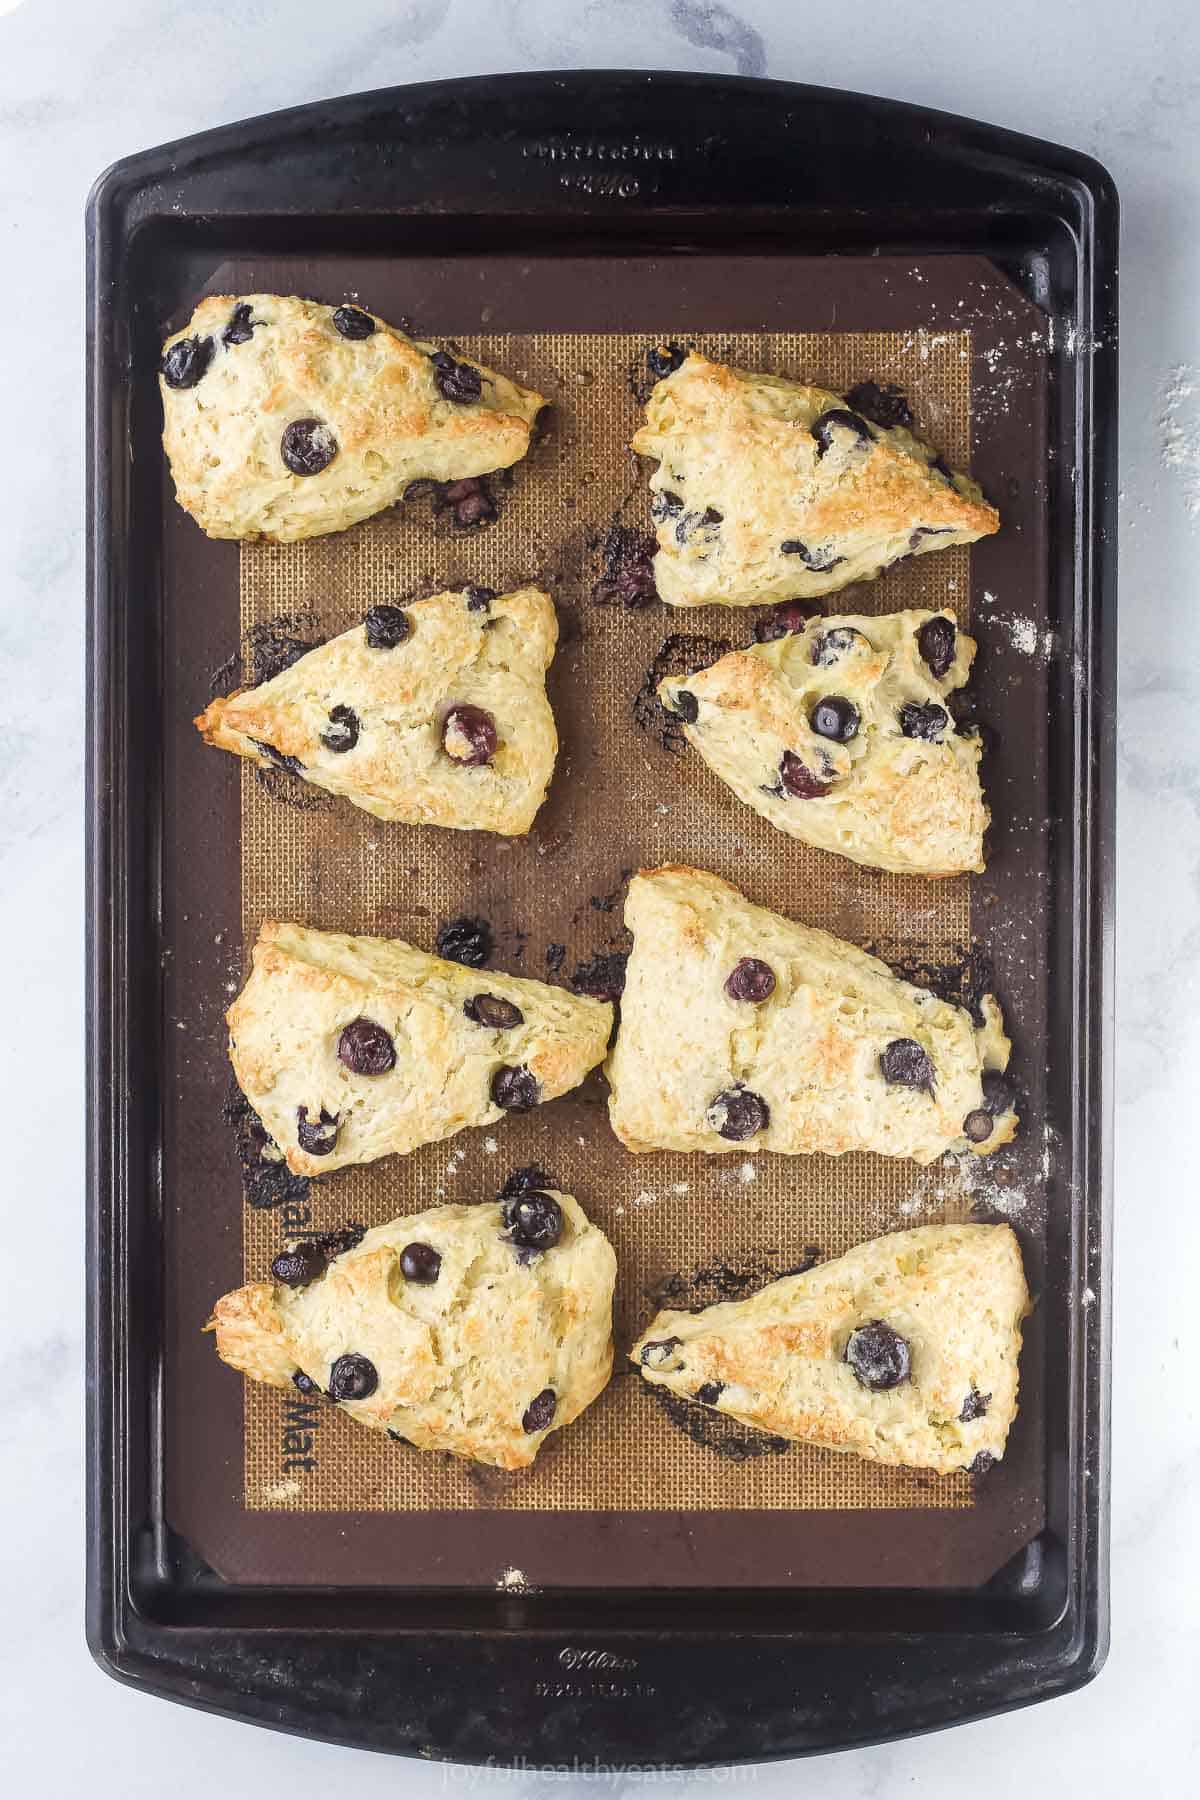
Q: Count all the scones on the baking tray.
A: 8